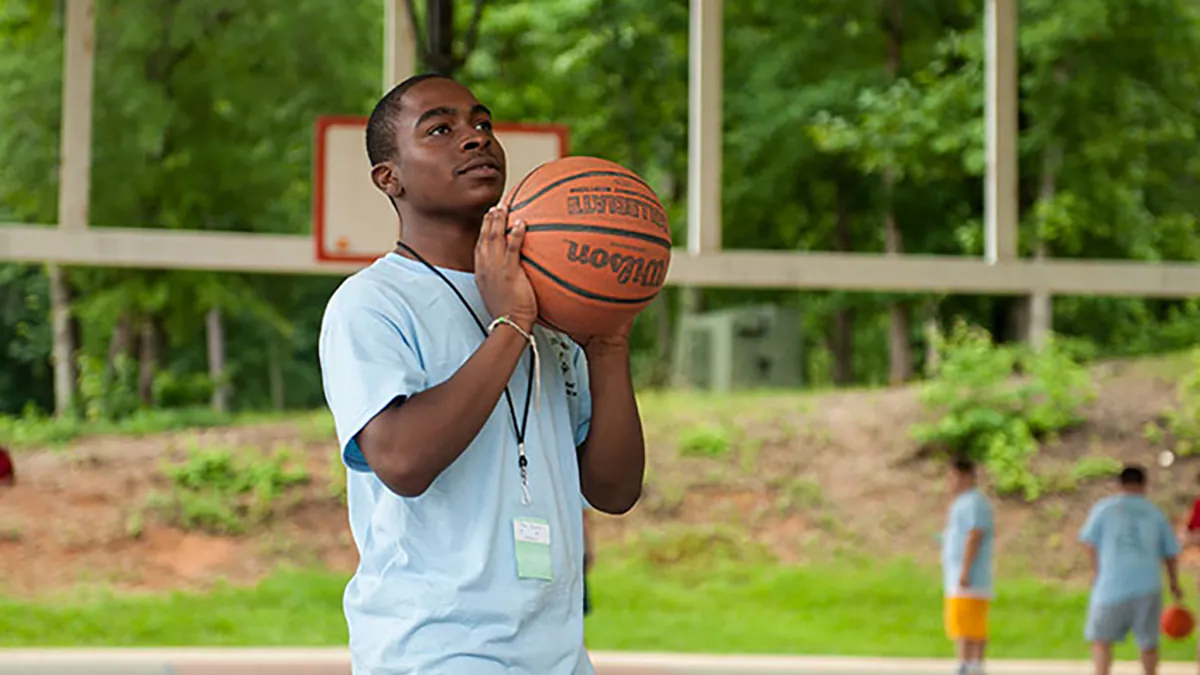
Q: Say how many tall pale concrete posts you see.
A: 4